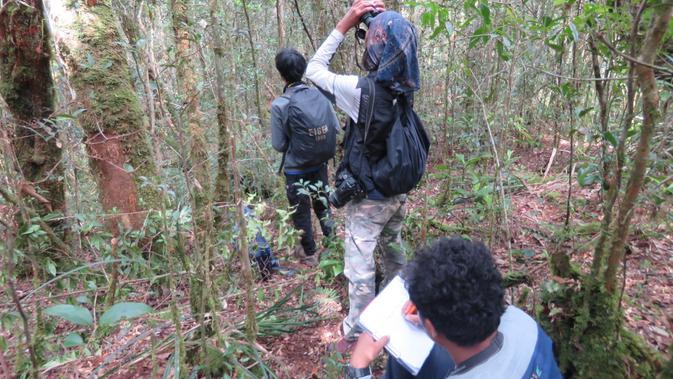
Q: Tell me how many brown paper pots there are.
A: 0